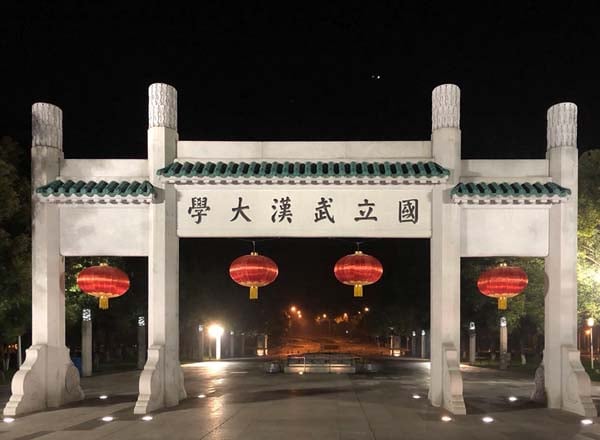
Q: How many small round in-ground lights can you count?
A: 10